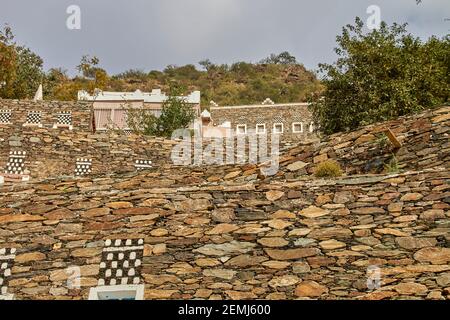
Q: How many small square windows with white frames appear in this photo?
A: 4